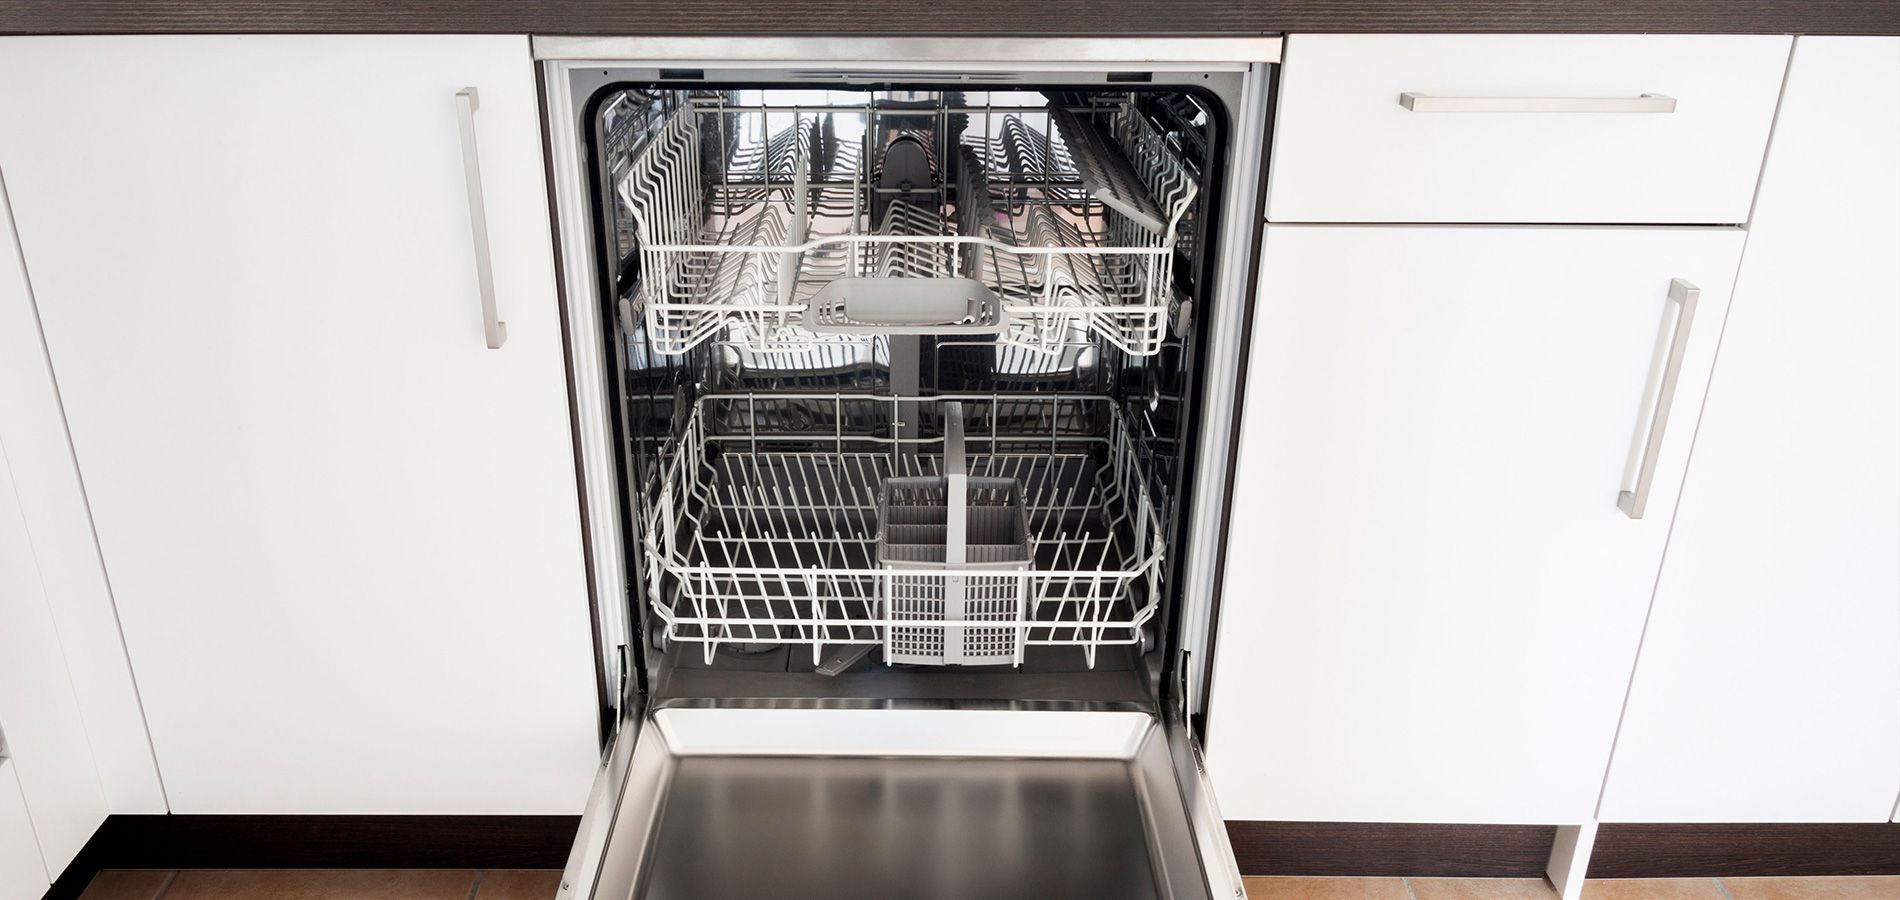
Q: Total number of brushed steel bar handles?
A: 3